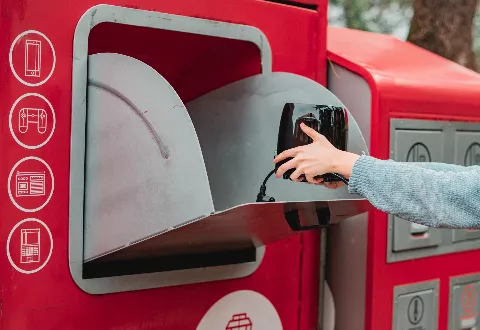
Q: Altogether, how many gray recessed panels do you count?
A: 4